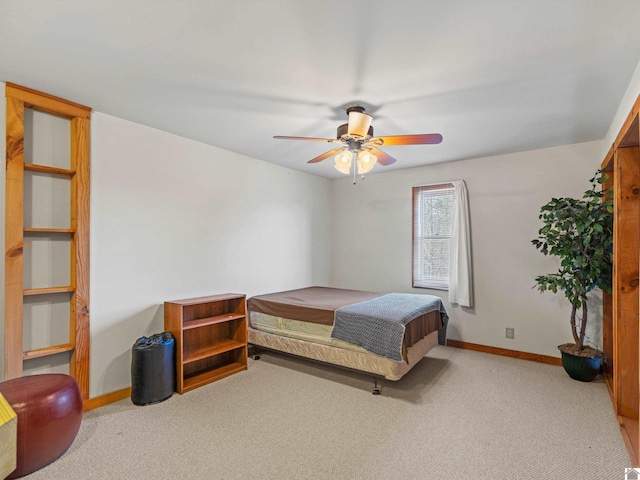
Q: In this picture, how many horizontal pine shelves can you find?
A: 4